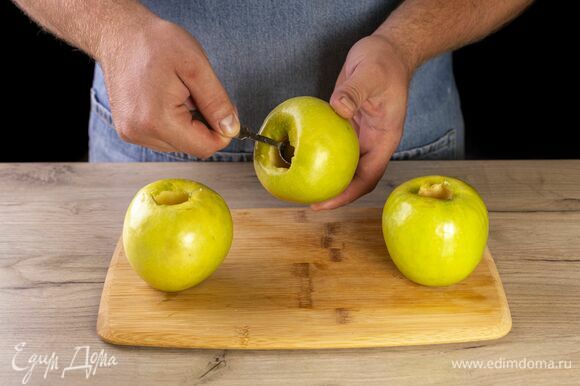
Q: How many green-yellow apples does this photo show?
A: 3